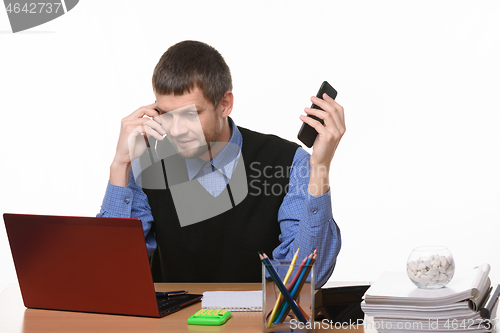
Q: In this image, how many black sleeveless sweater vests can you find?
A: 1